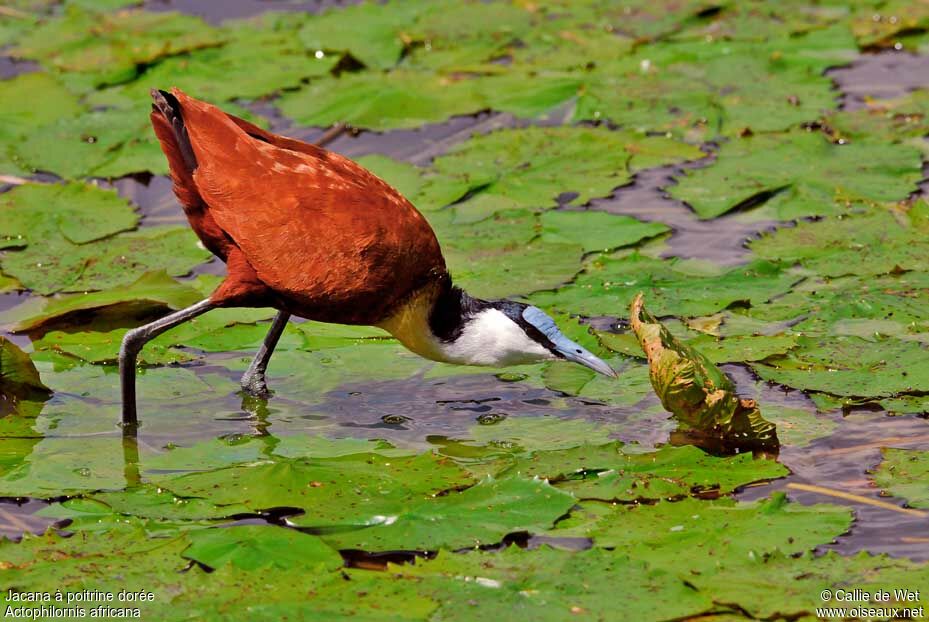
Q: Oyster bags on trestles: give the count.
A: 0